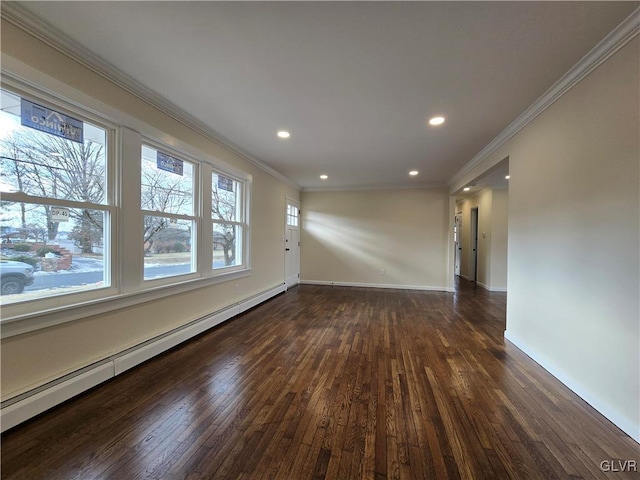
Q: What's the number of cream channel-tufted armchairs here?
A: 0